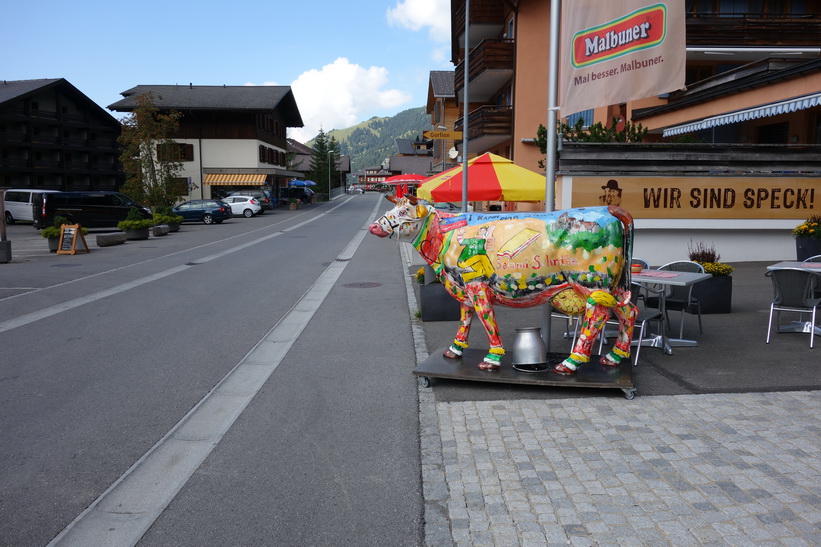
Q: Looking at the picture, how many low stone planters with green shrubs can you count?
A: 3